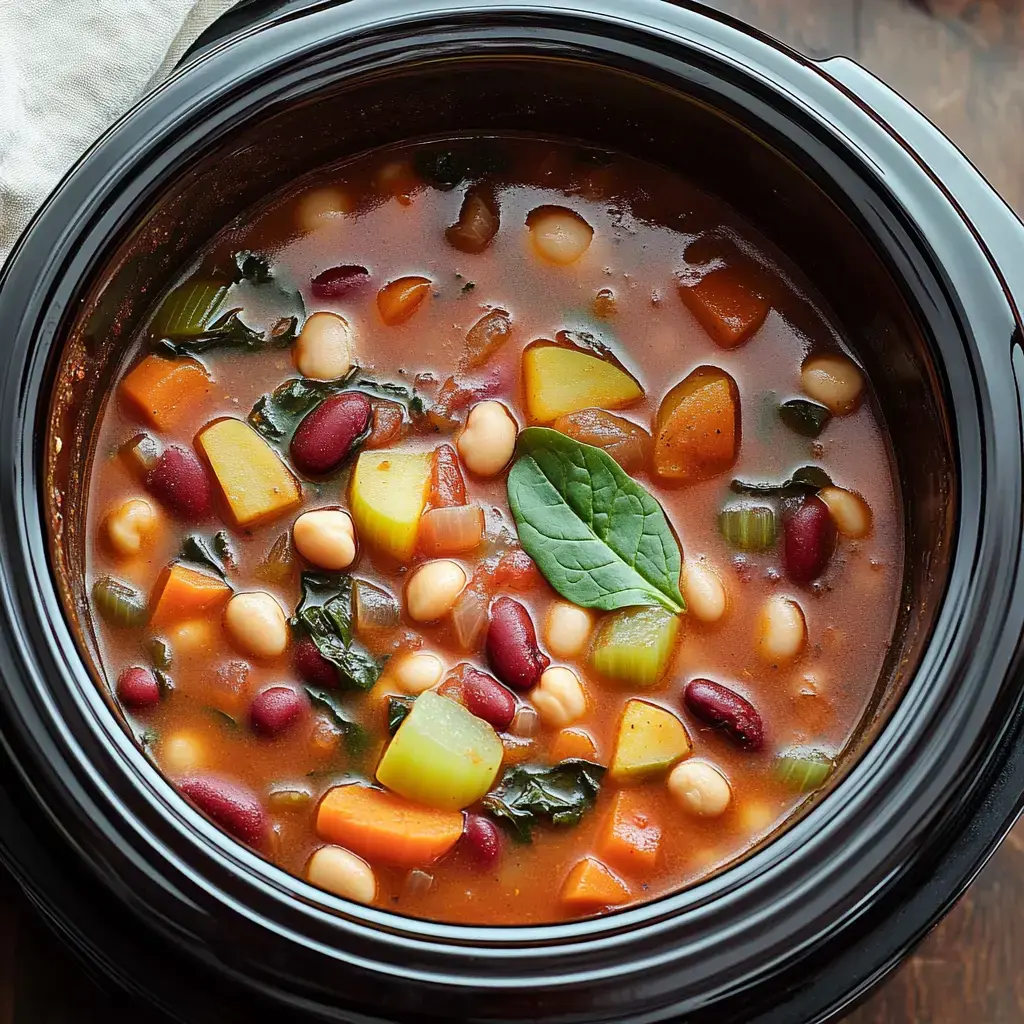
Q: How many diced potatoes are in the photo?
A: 4